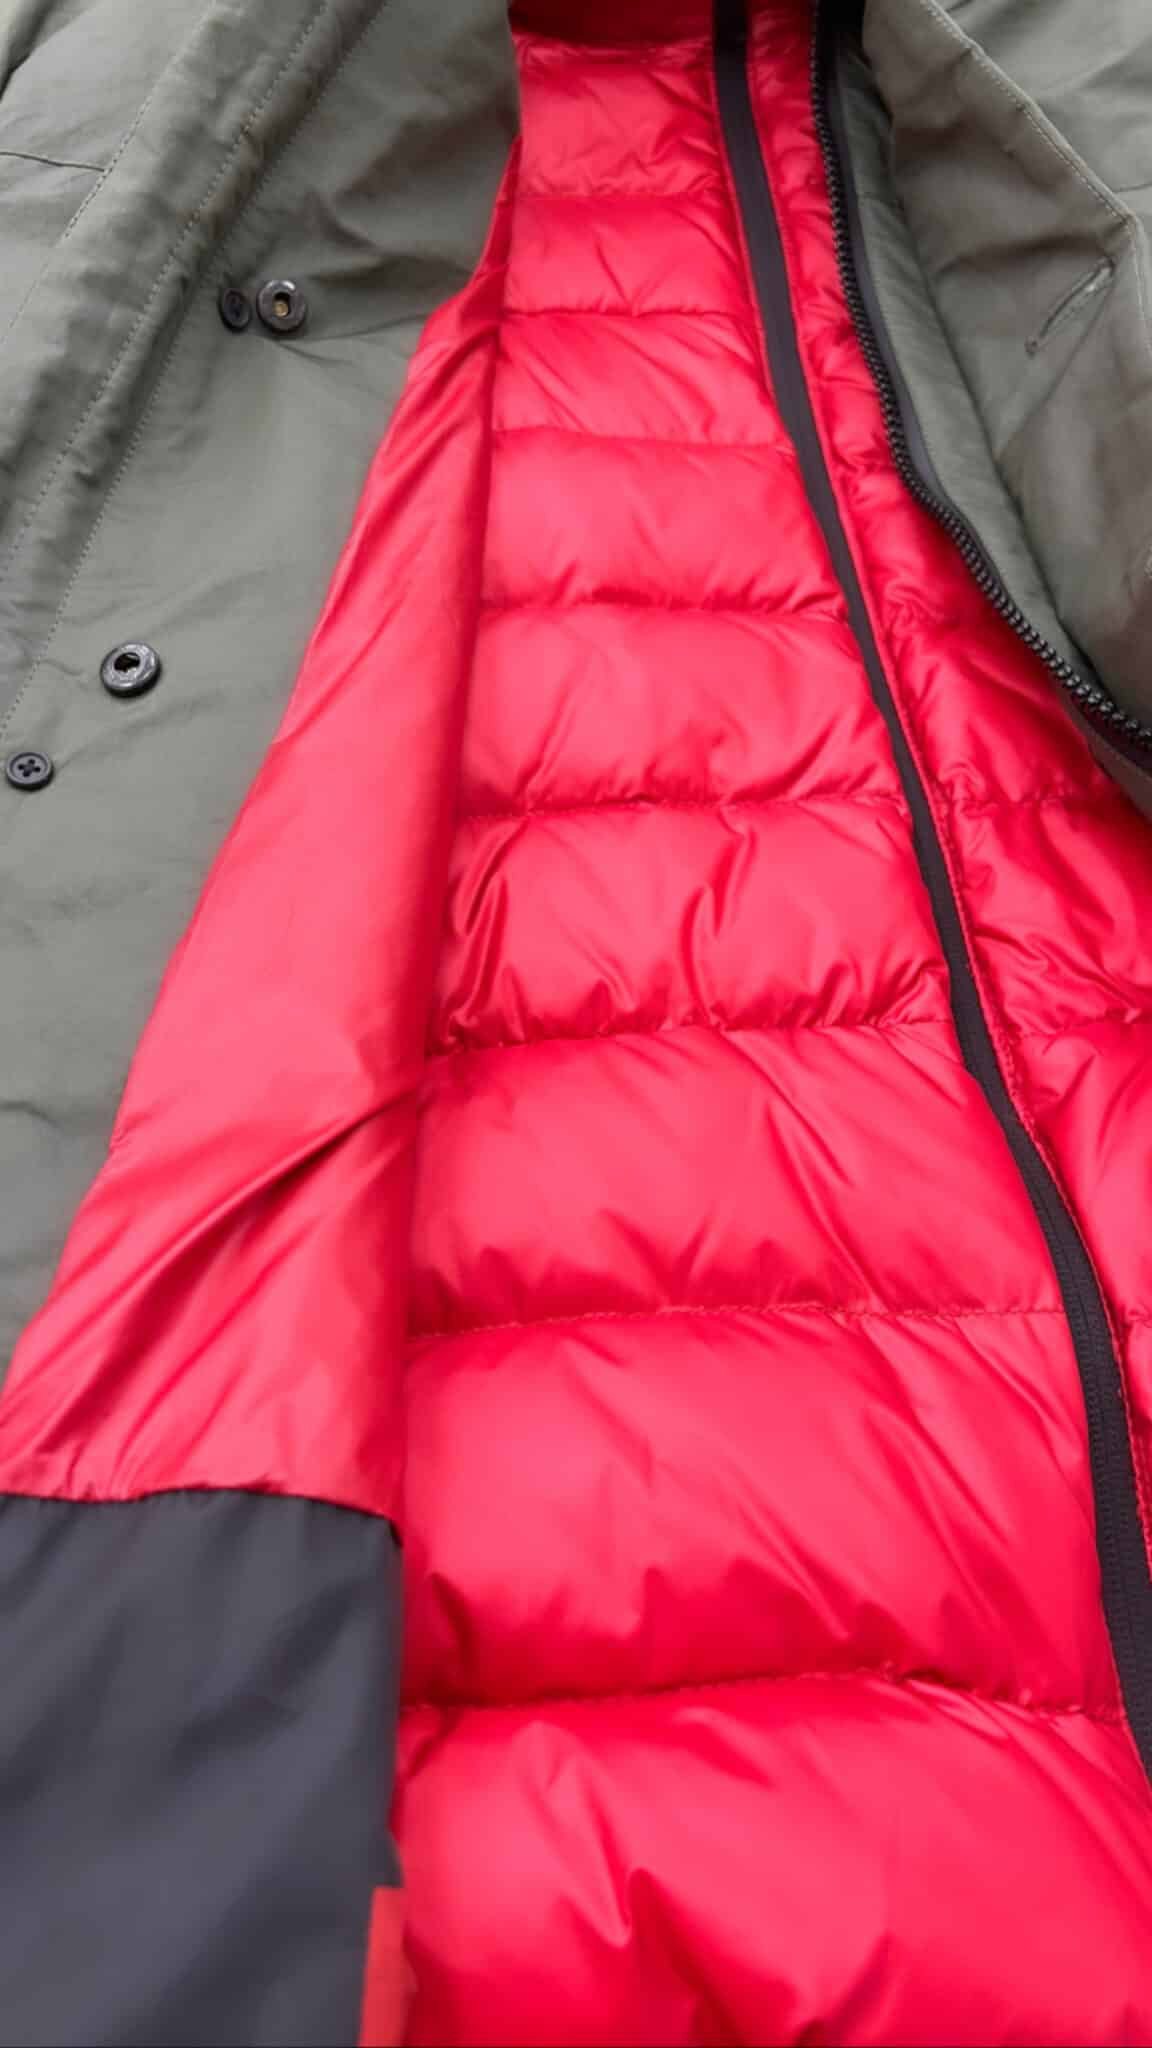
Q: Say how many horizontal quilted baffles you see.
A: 9